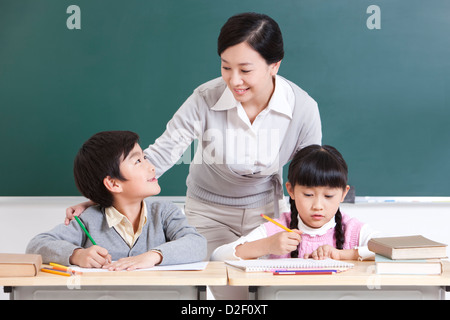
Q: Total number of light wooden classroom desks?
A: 2